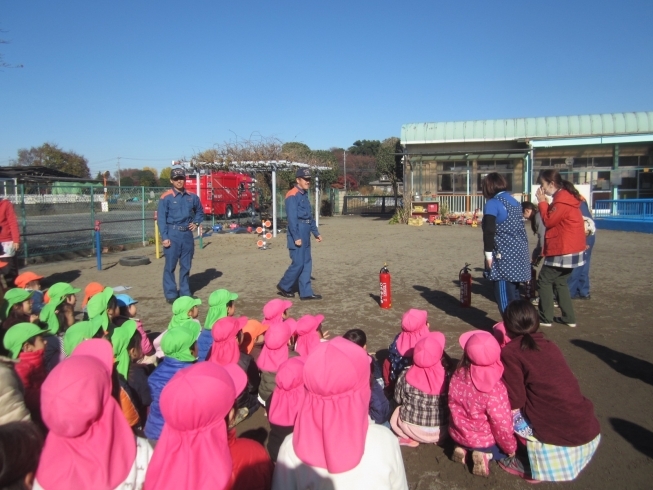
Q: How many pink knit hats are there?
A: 12